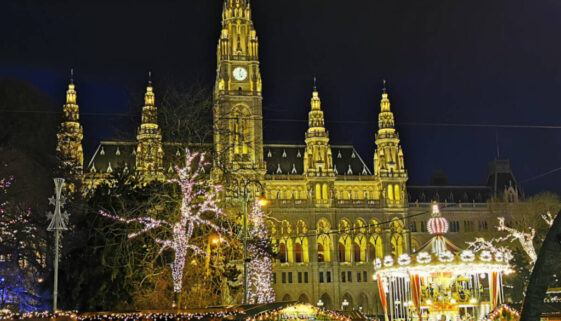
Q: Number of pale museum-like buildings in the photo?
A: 1